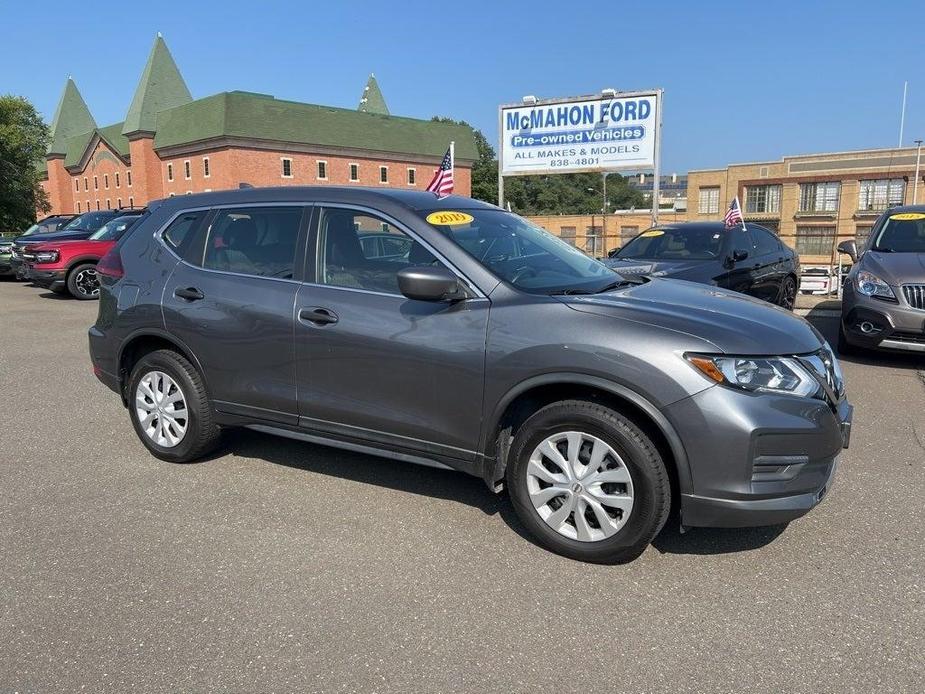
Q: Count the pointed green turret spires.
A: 3